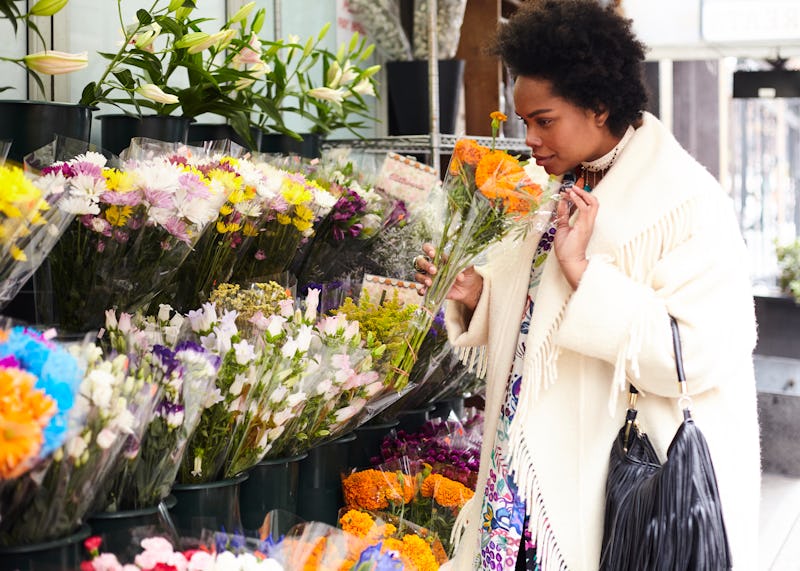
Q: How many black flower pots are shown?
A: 13